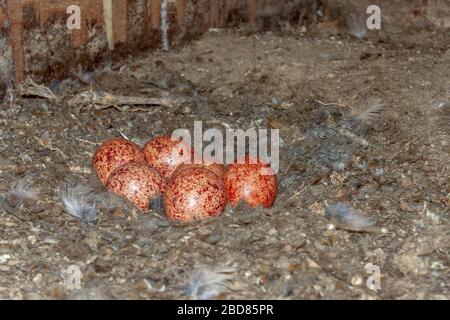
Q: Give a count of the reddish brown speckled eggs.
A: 6